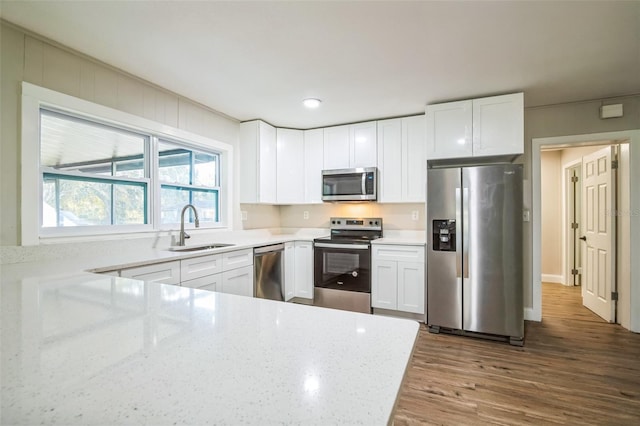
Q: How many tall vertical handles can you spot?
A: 2